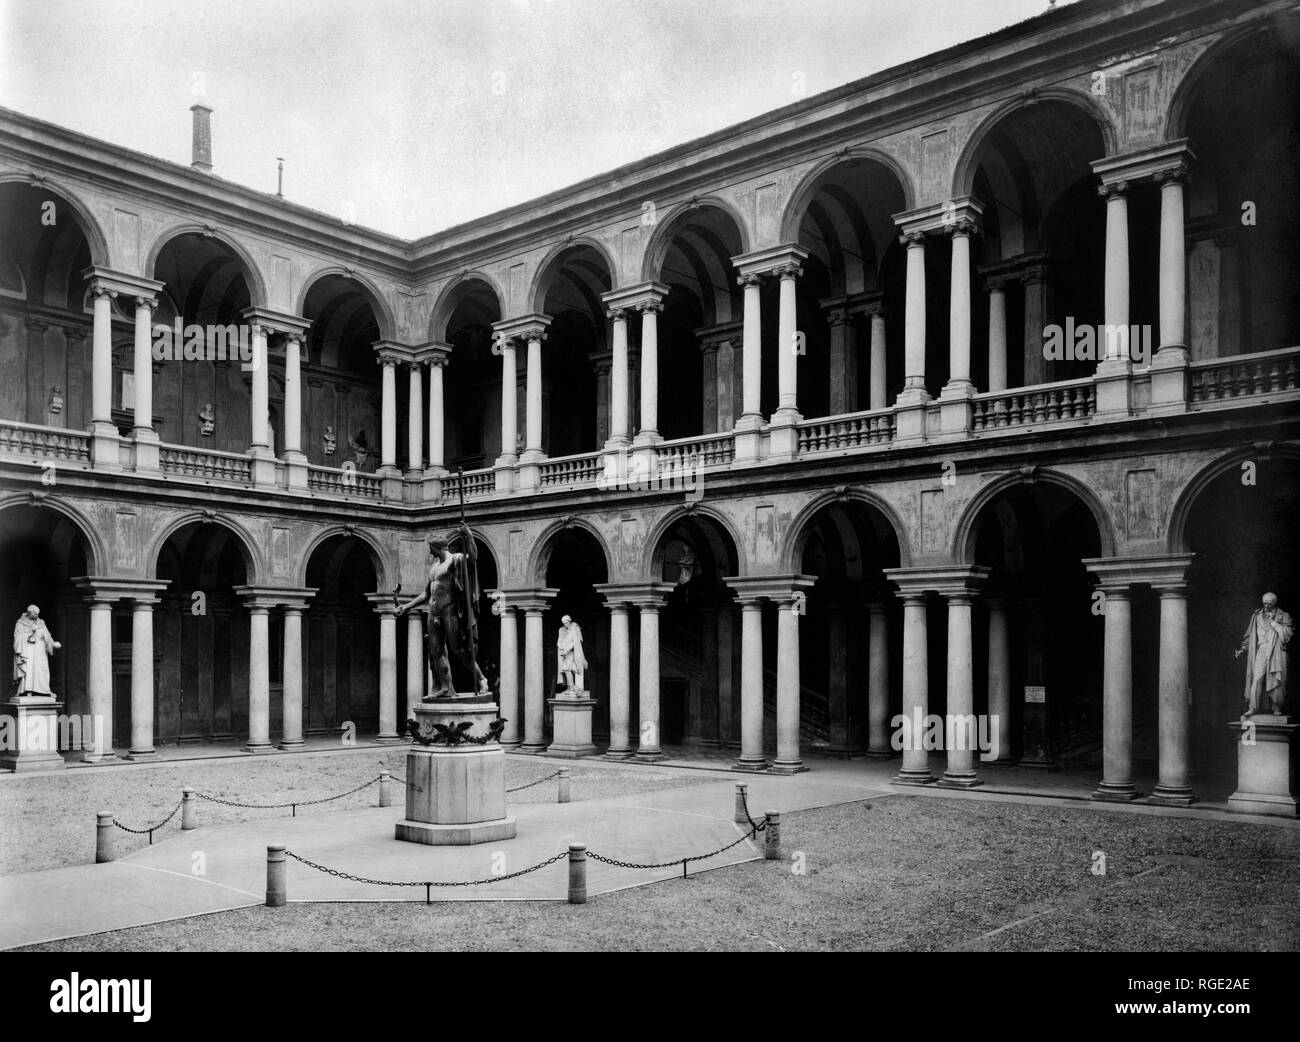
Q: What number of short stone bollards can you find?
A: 8